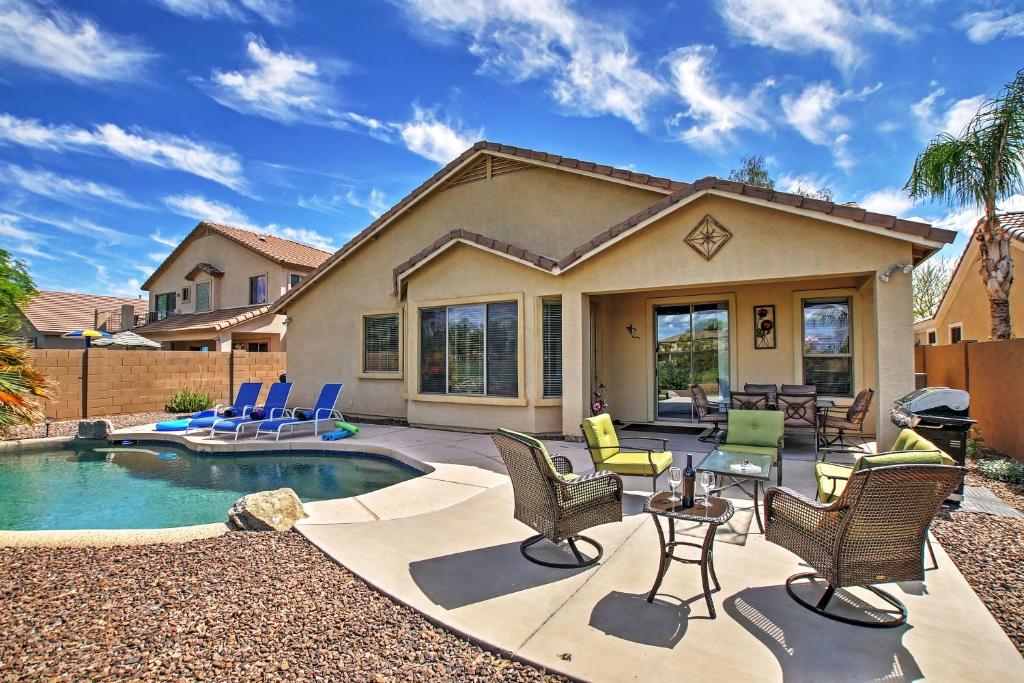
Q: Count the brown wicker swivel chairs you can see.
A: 2